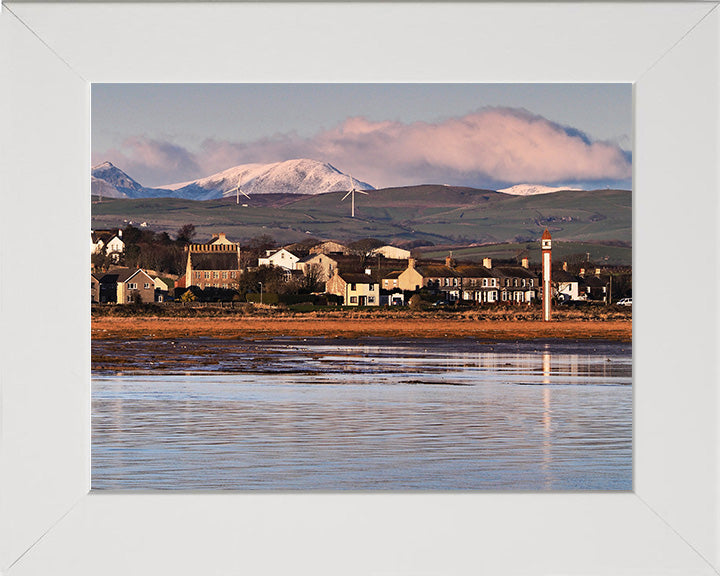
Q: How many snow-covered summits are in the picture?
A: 3